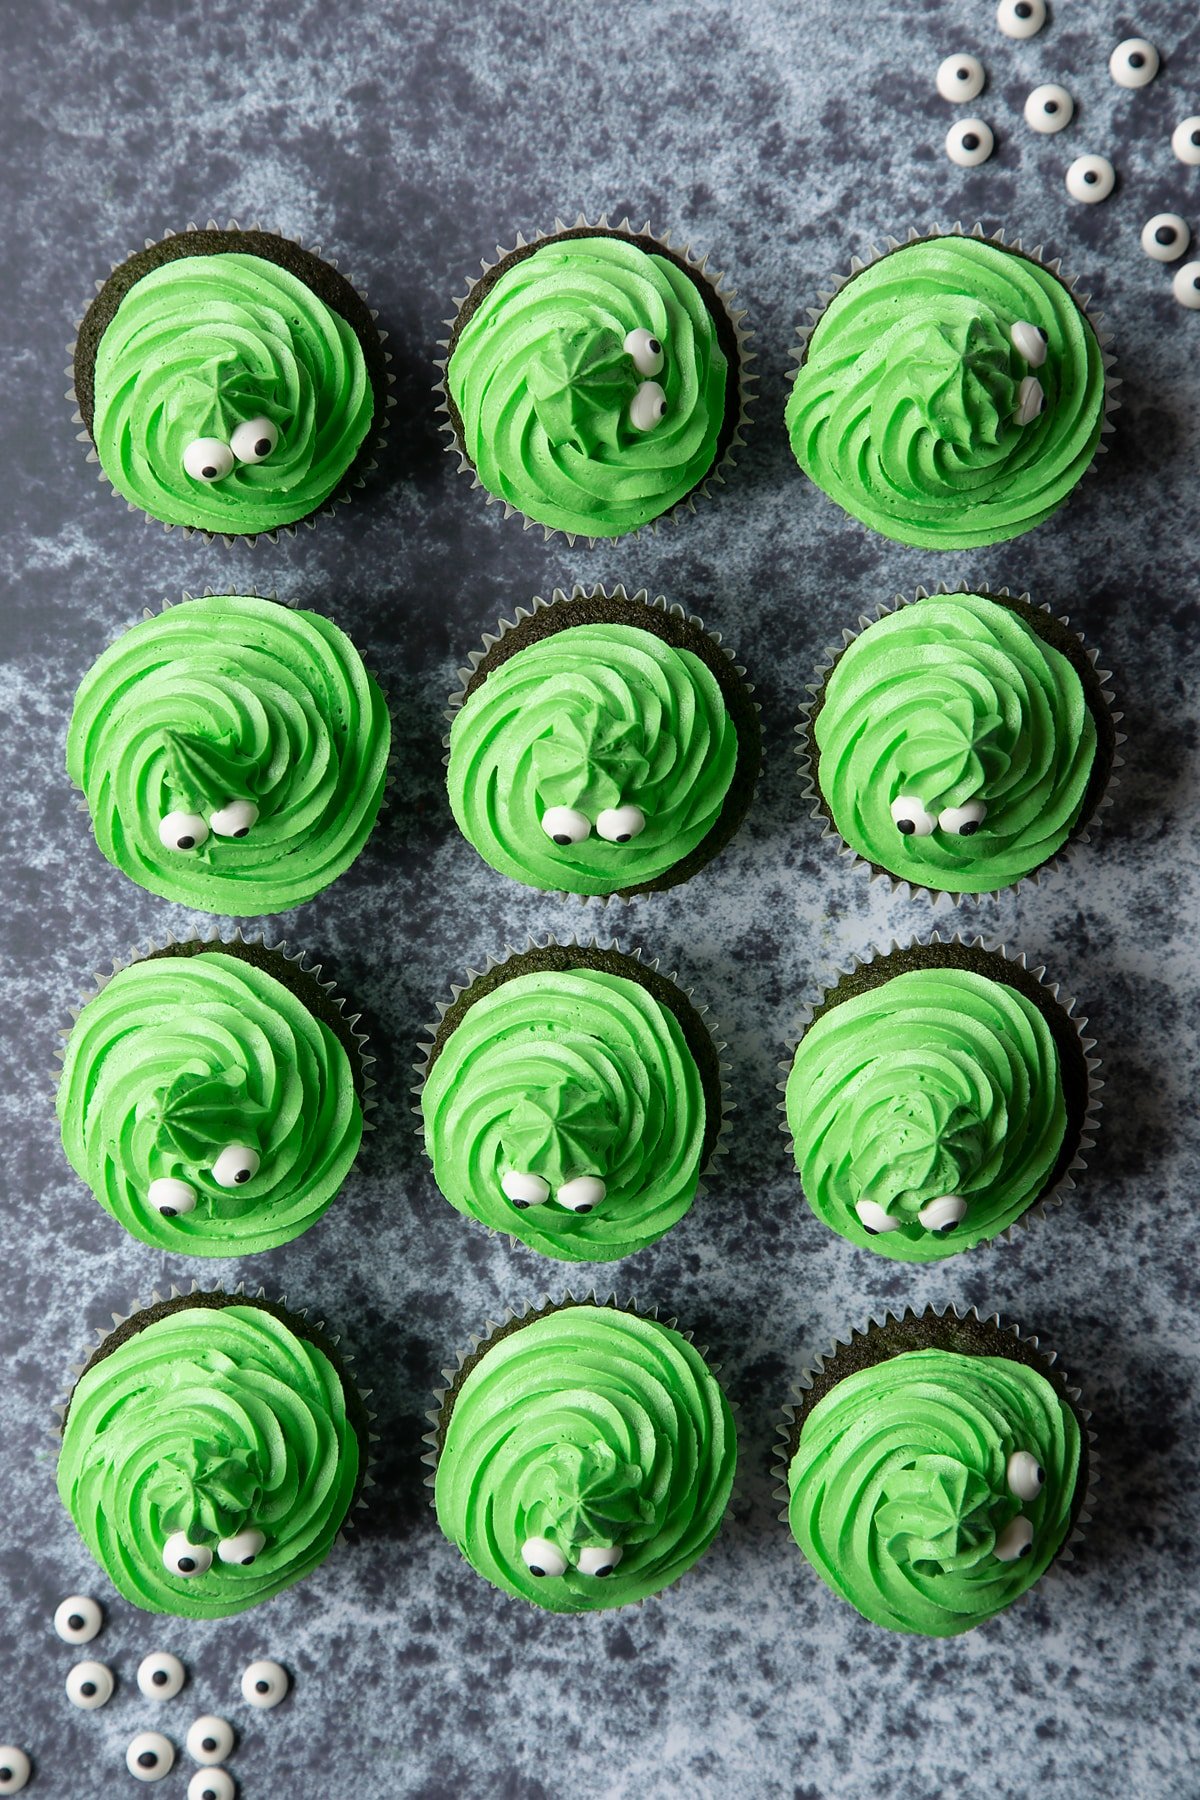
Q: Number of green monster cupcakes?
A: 12